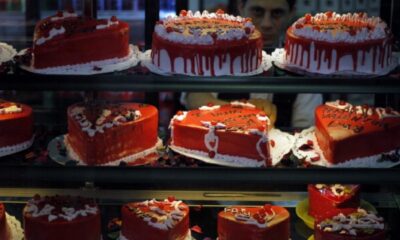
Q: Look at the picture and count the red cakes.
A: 13